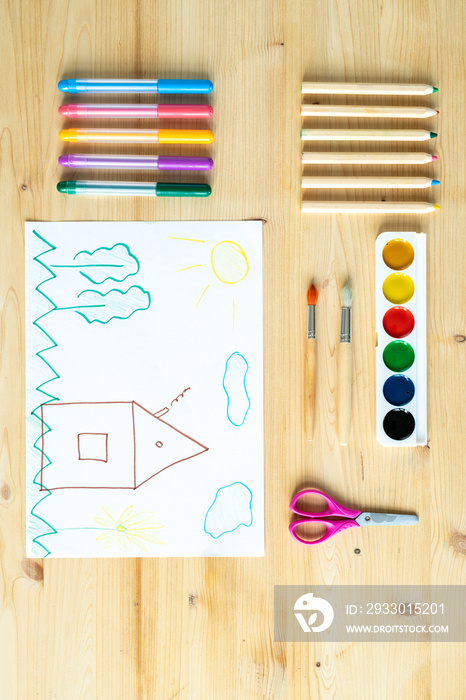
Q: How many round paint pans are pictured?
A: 6